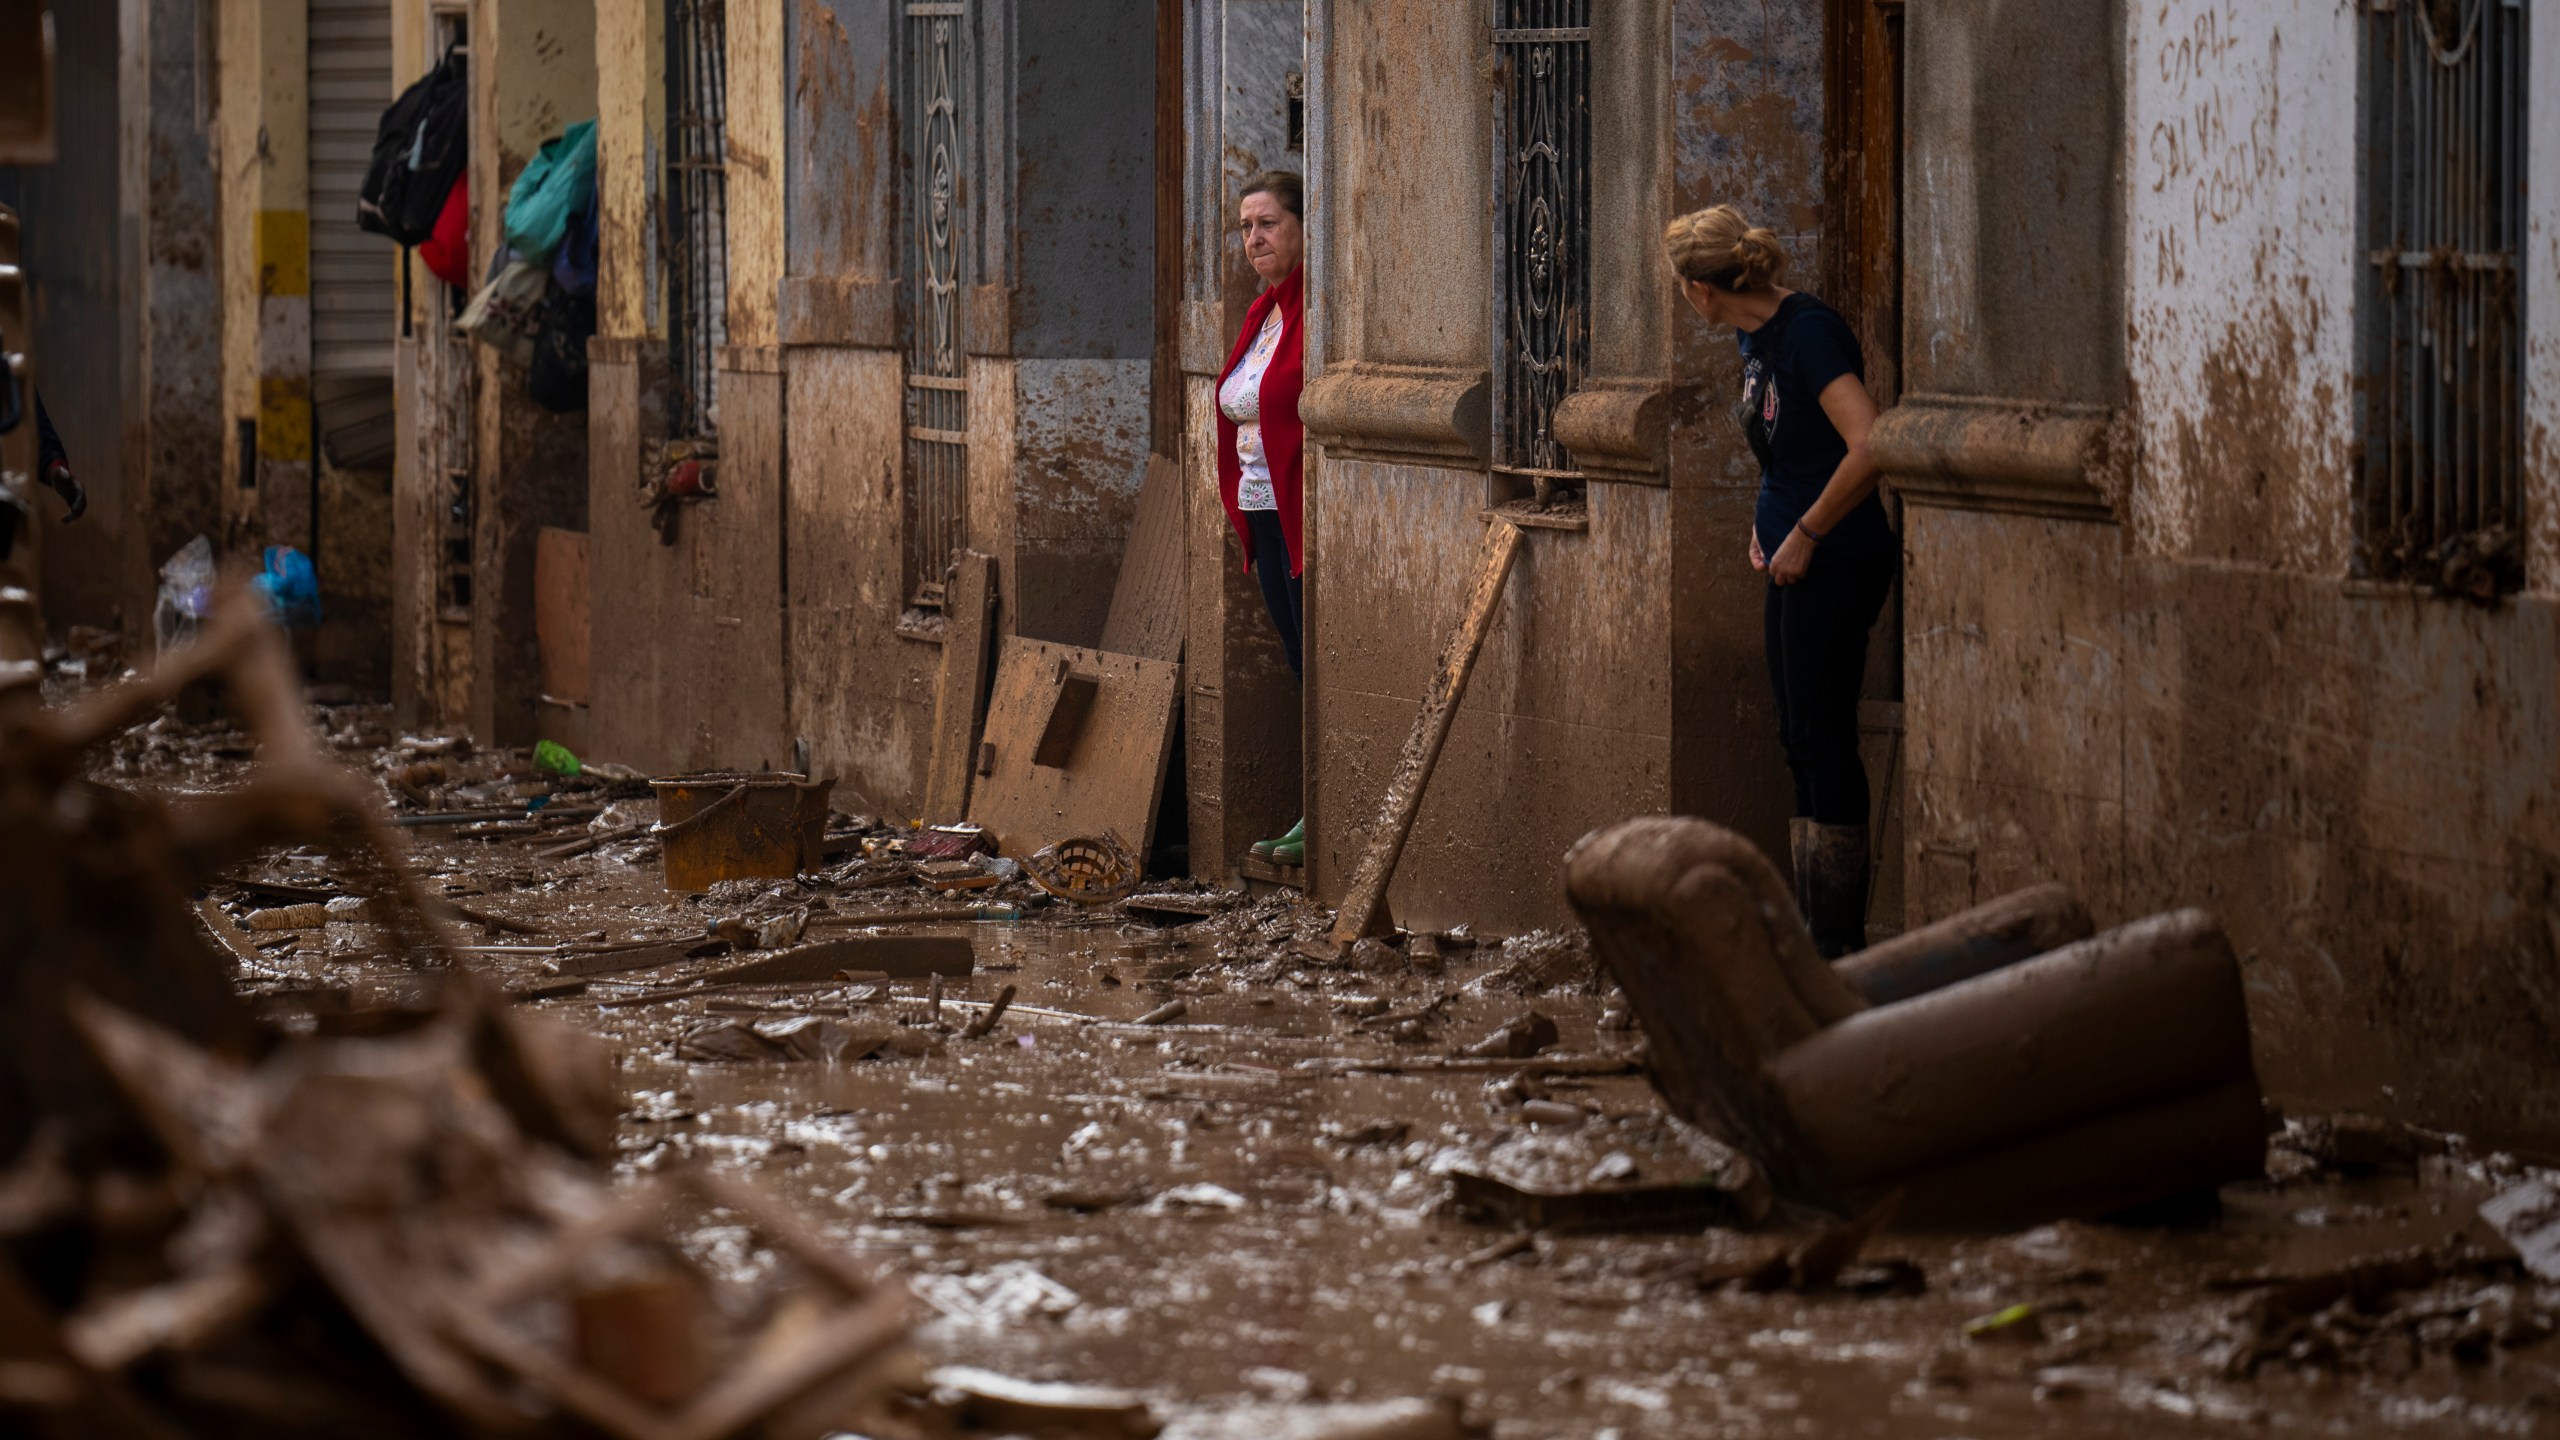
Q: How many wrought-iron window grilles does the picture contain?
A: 4